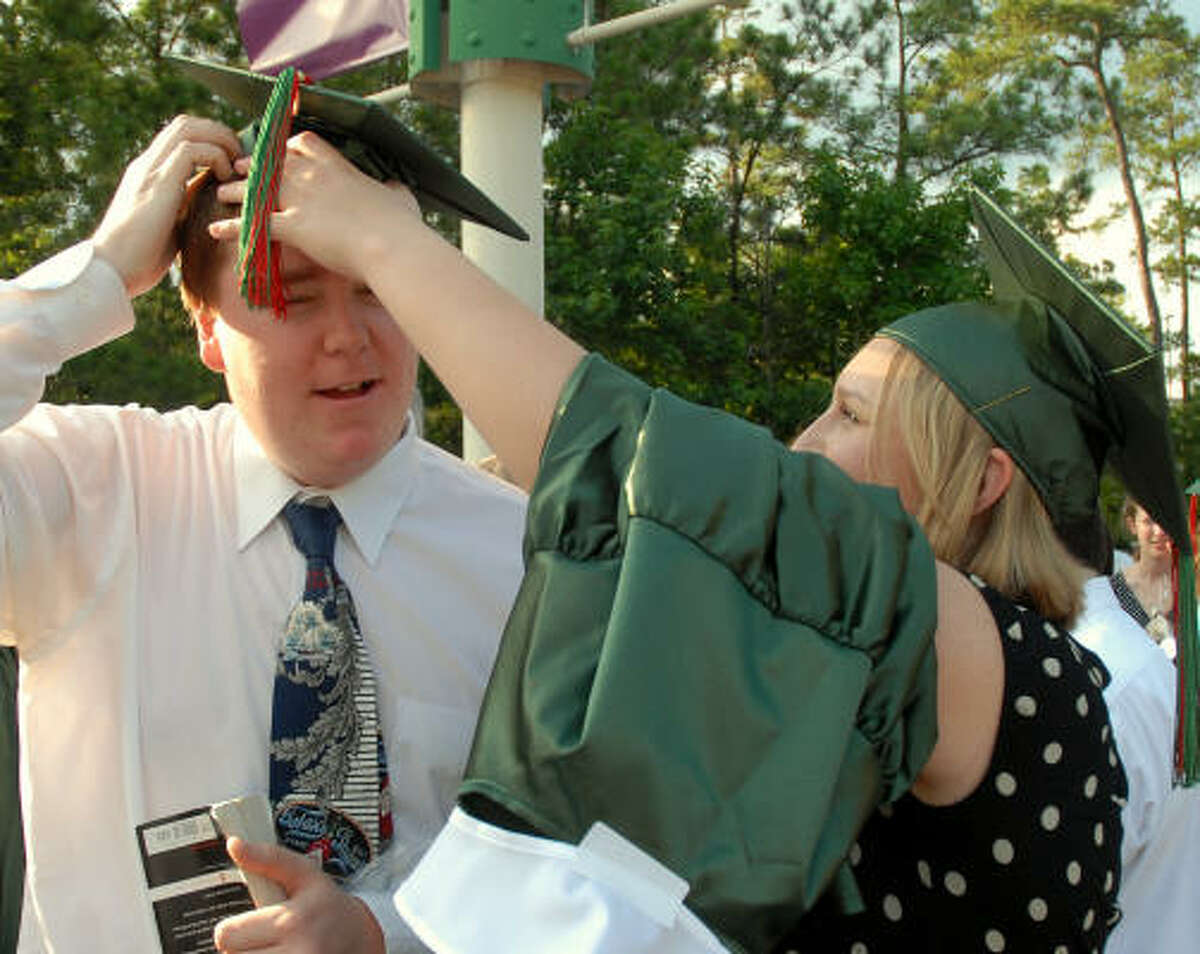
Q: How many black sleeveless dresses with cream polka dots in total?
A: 1